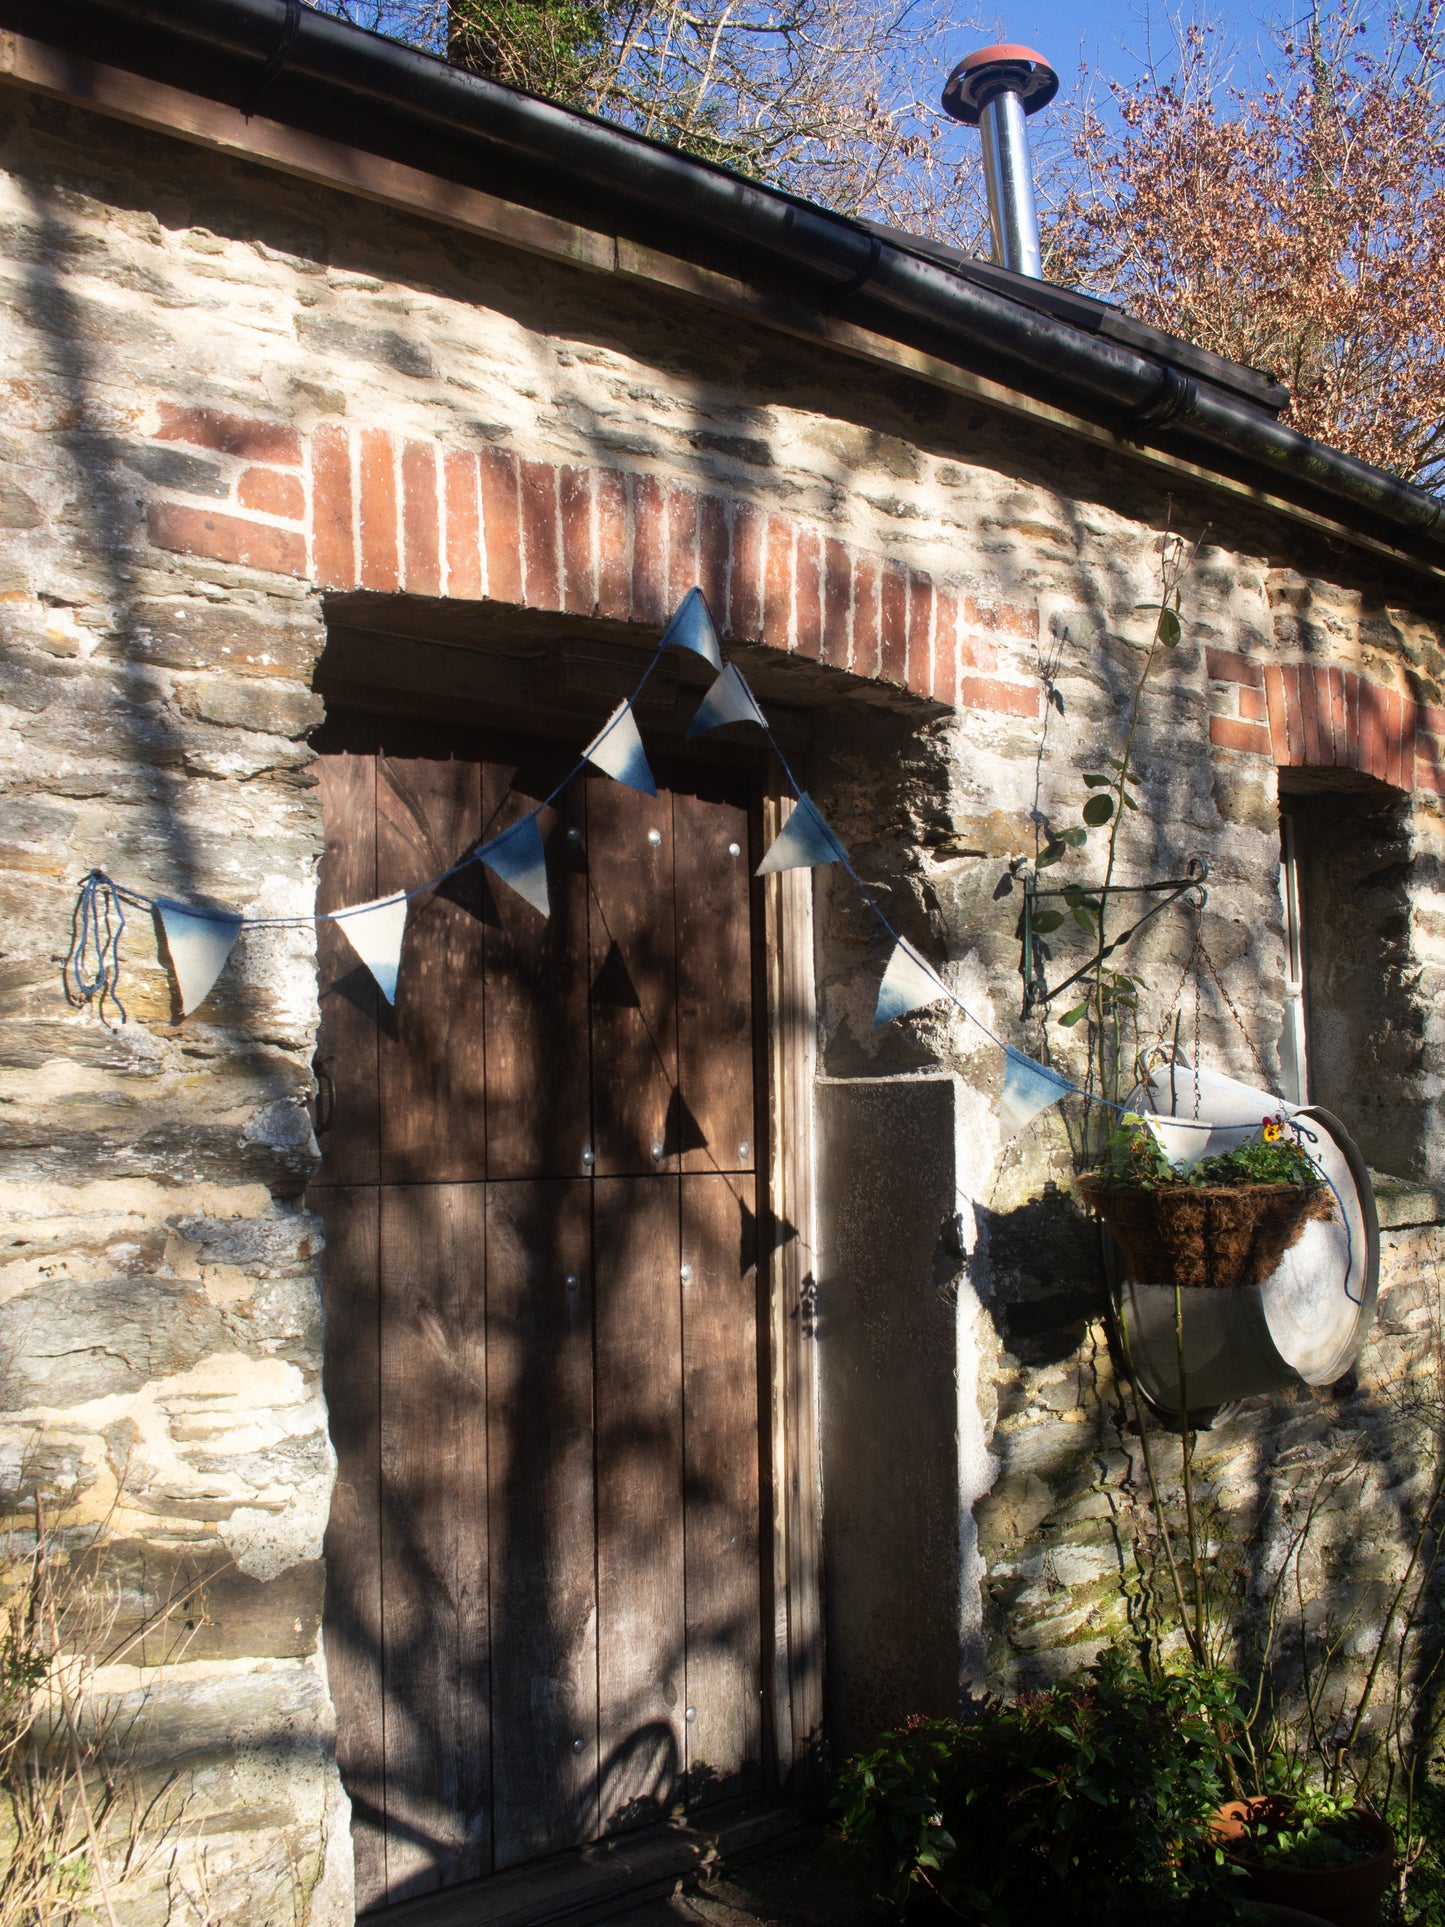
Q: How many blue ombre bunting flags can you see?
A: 10